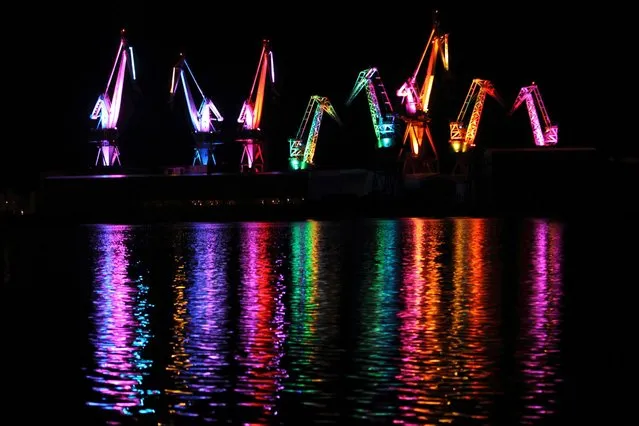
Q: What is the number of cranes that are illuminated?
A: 8